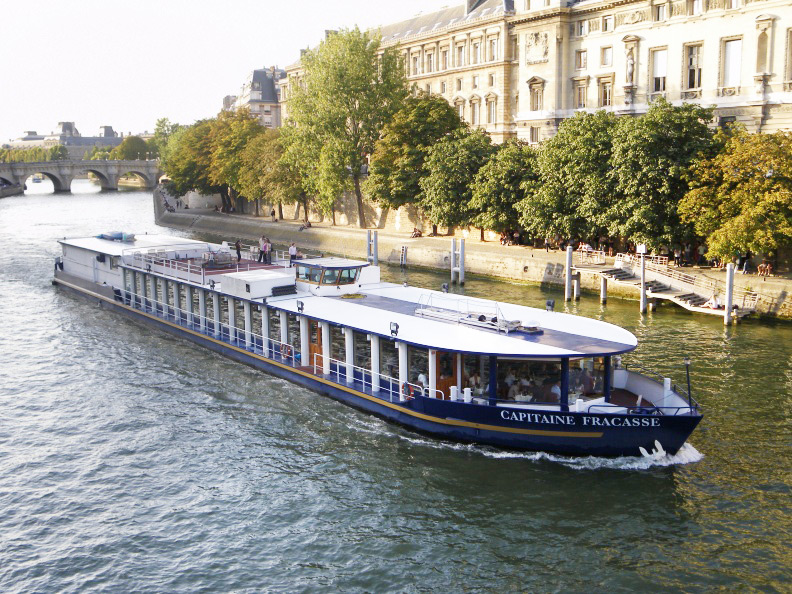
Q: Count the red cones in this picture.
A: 0